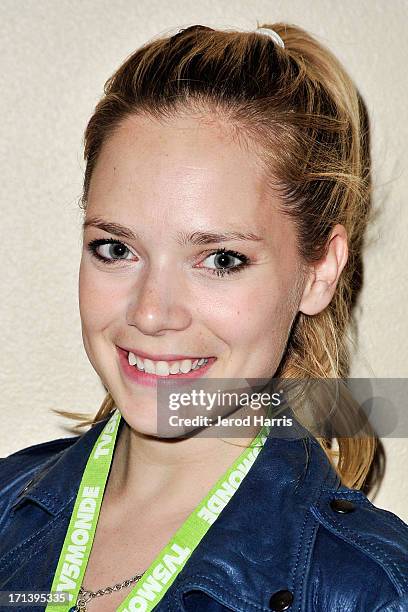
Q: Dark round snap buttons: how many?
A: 2